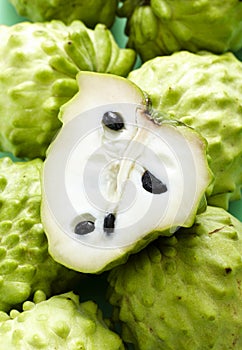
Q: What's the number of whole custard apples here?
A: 7